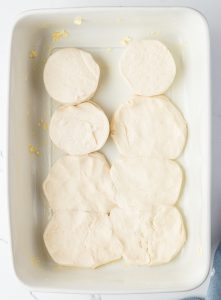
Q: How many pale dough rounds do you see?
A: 8